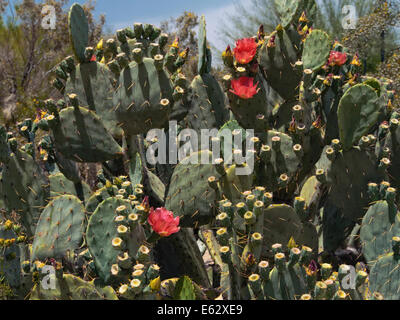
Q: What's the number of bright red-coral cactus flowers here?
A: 4